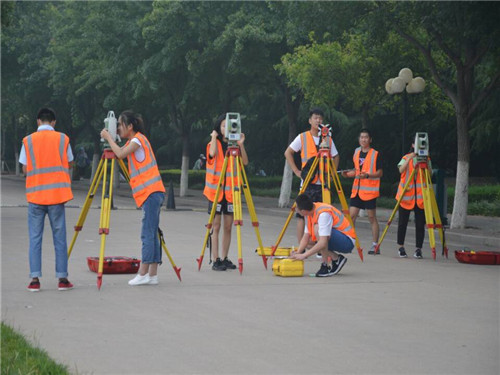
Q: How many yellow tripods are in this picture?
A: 4